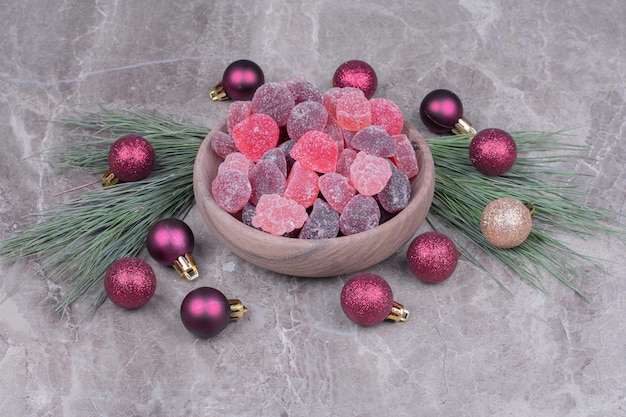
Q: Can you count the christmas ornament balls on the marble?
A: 11